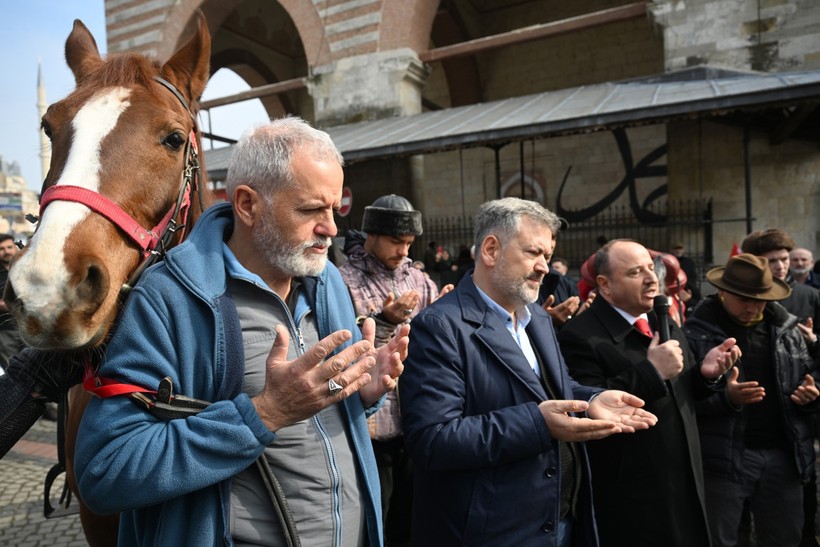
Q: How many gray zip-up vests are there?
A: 1